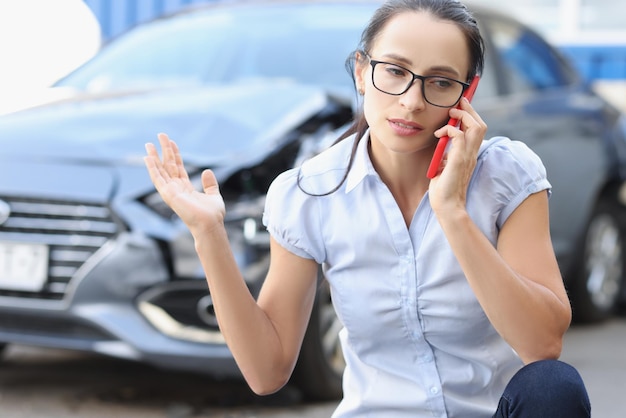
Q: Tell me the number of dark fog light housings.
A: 1